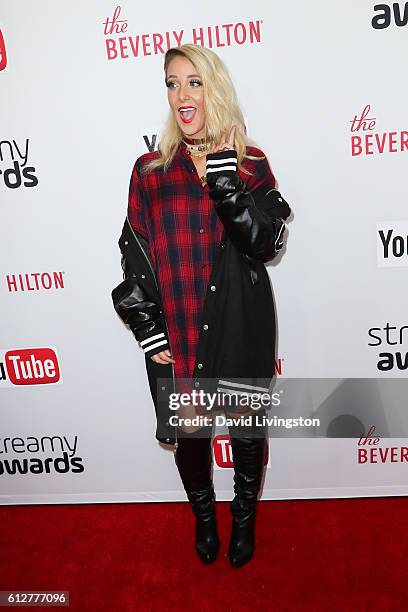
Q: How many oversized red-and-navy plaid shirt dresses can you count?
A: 1